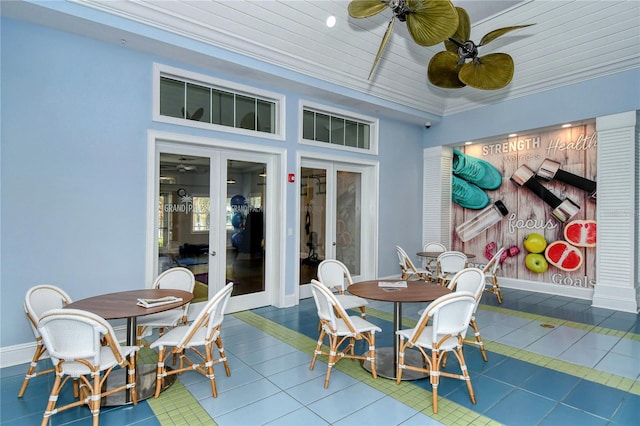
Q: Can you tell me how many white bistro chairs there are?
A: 12